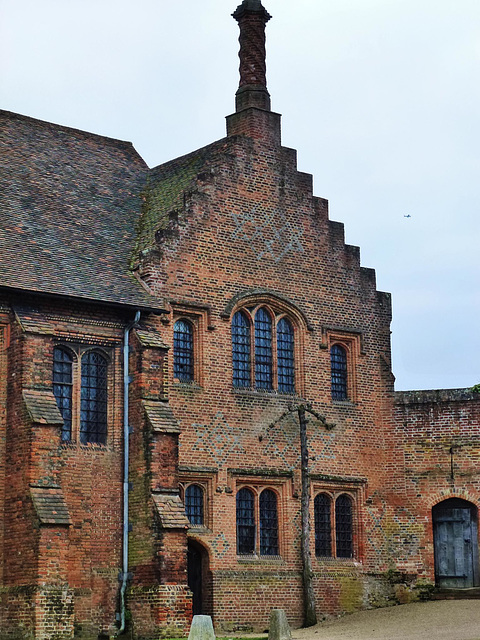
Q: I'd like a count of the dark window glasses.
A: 12